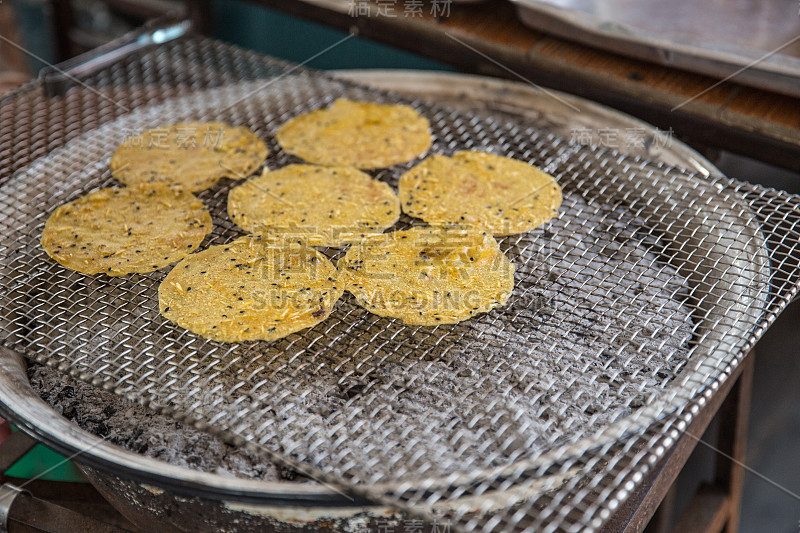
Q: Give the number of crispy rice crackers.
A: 7